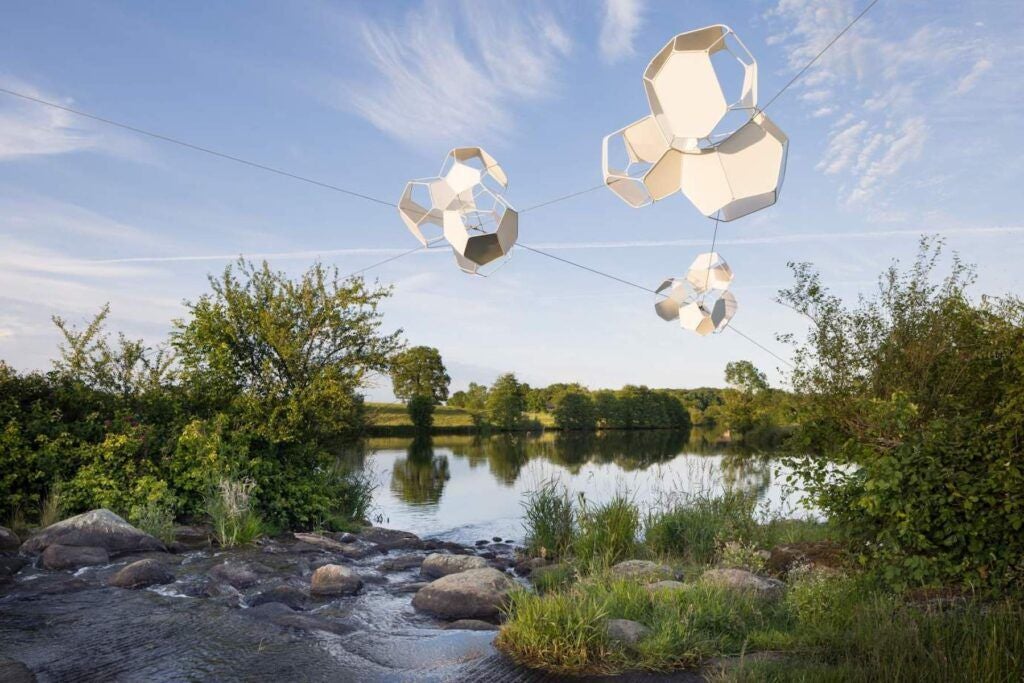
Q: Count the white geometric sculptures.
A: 3